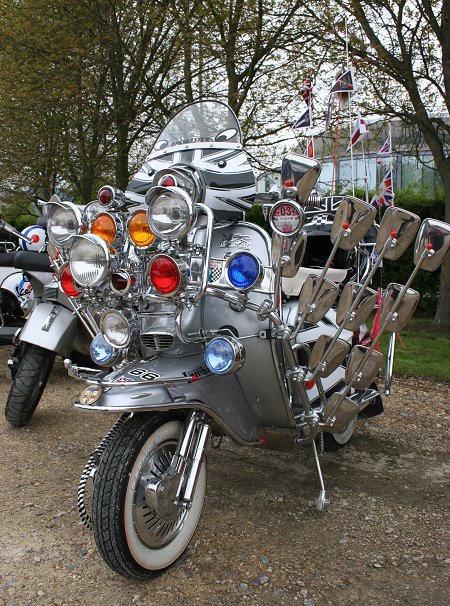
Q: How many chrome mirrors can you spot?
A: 11